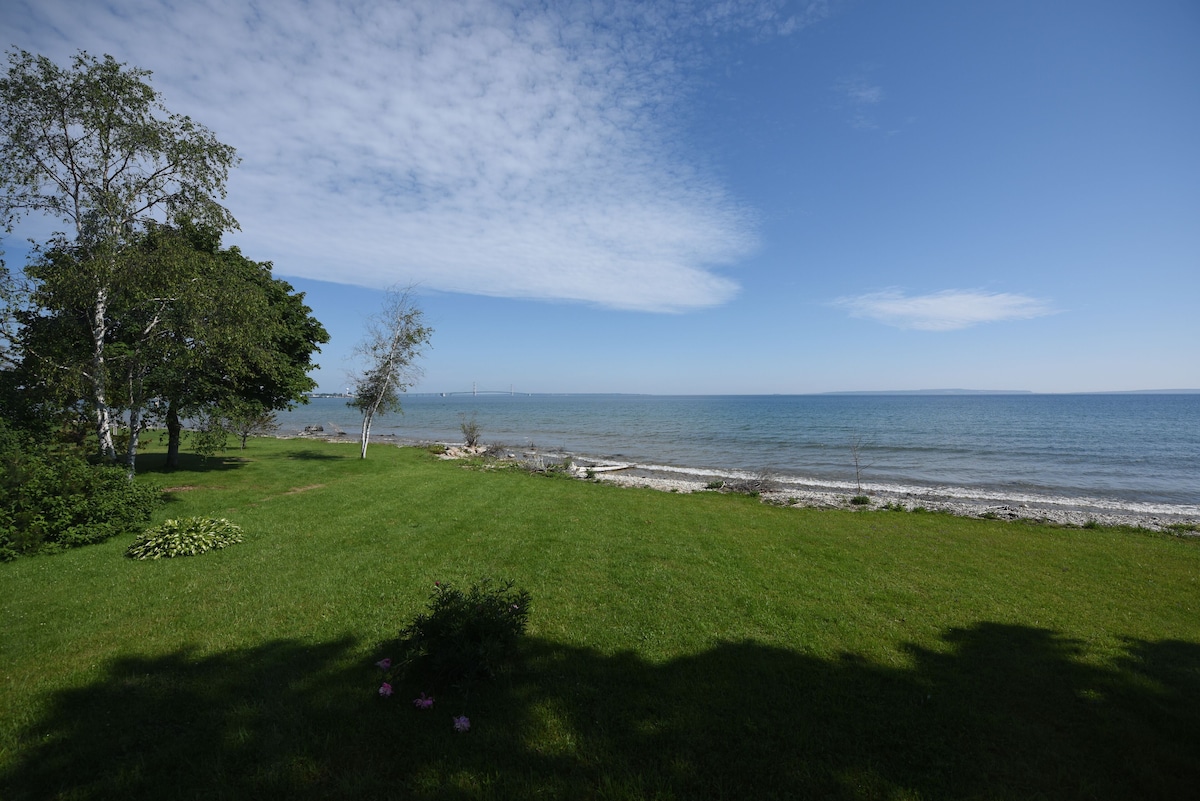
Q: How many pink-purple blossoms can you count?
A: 4